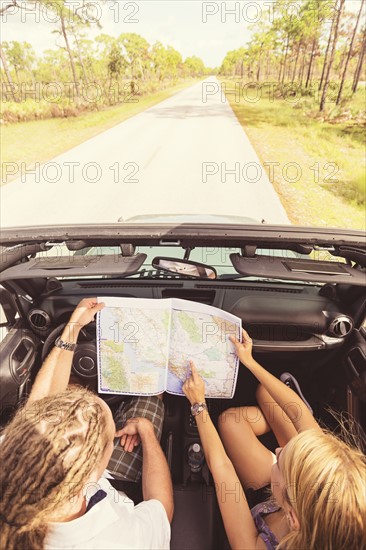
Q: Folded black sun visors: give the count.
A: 2